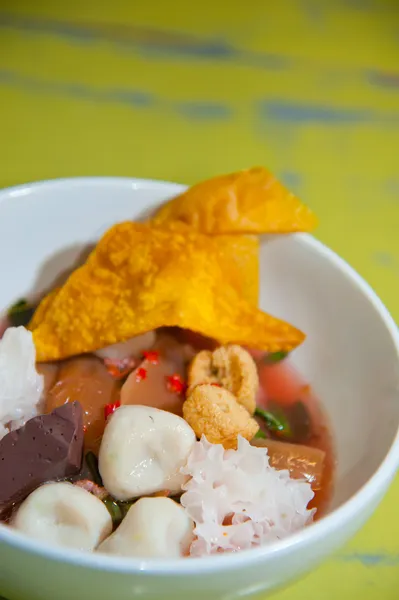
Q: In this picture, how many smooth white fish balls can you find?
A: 3